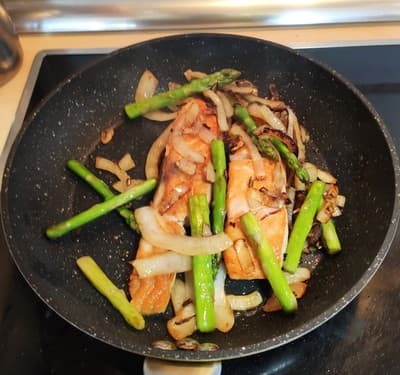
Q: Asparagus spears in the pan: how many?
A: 11